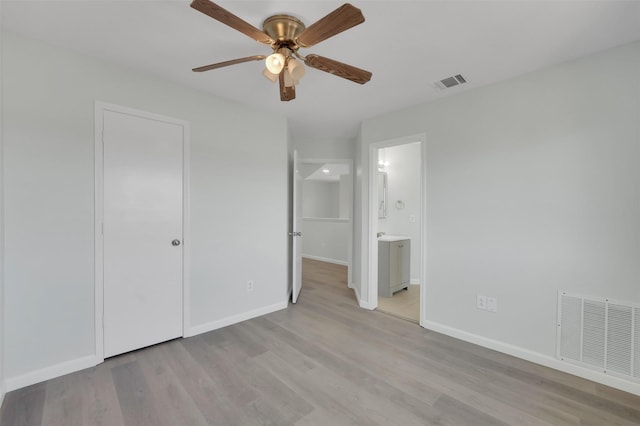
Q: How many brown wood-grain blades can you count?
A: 5